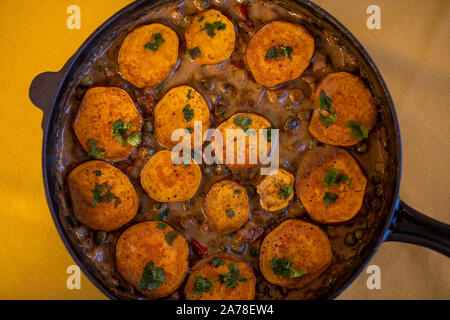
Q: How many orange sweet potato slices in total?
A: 15